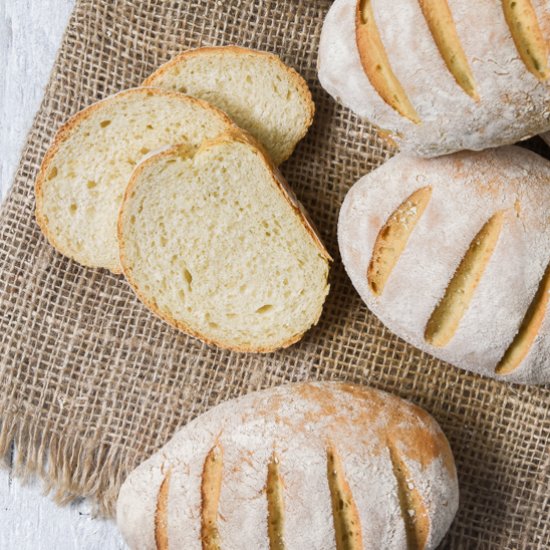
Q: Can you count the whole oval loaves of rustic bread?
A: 3